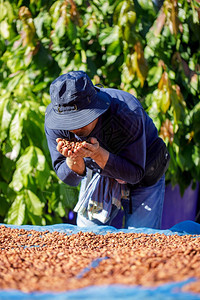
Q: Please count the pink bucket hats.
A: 0